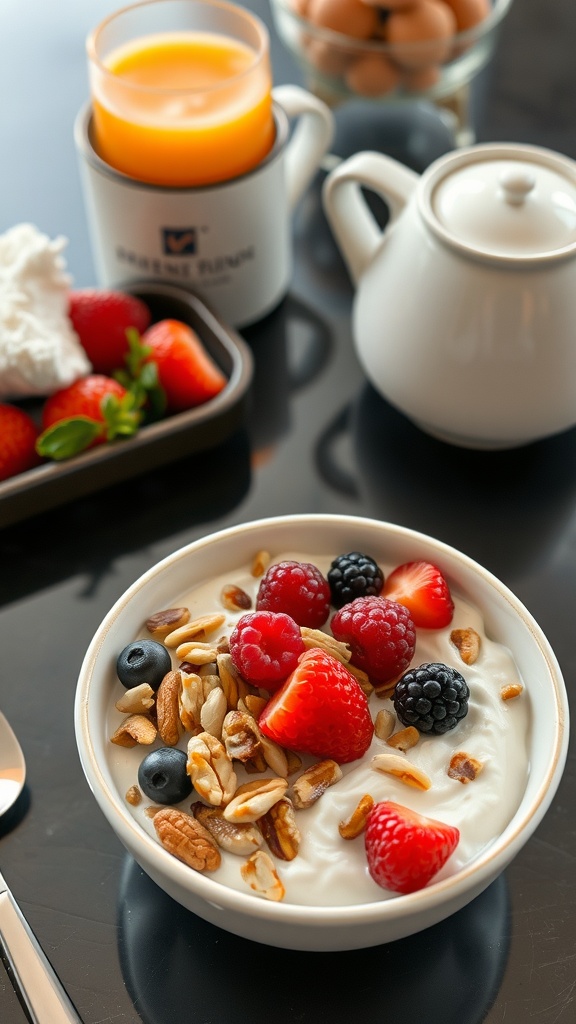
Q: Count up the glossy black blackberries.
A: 2